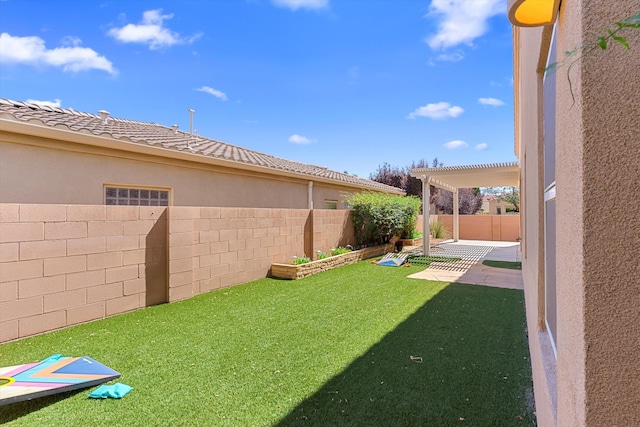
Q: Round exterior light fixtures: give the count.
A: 1